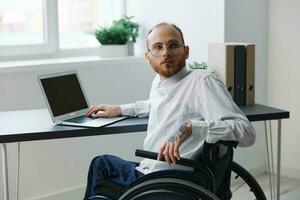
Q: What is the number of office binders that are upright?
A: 3